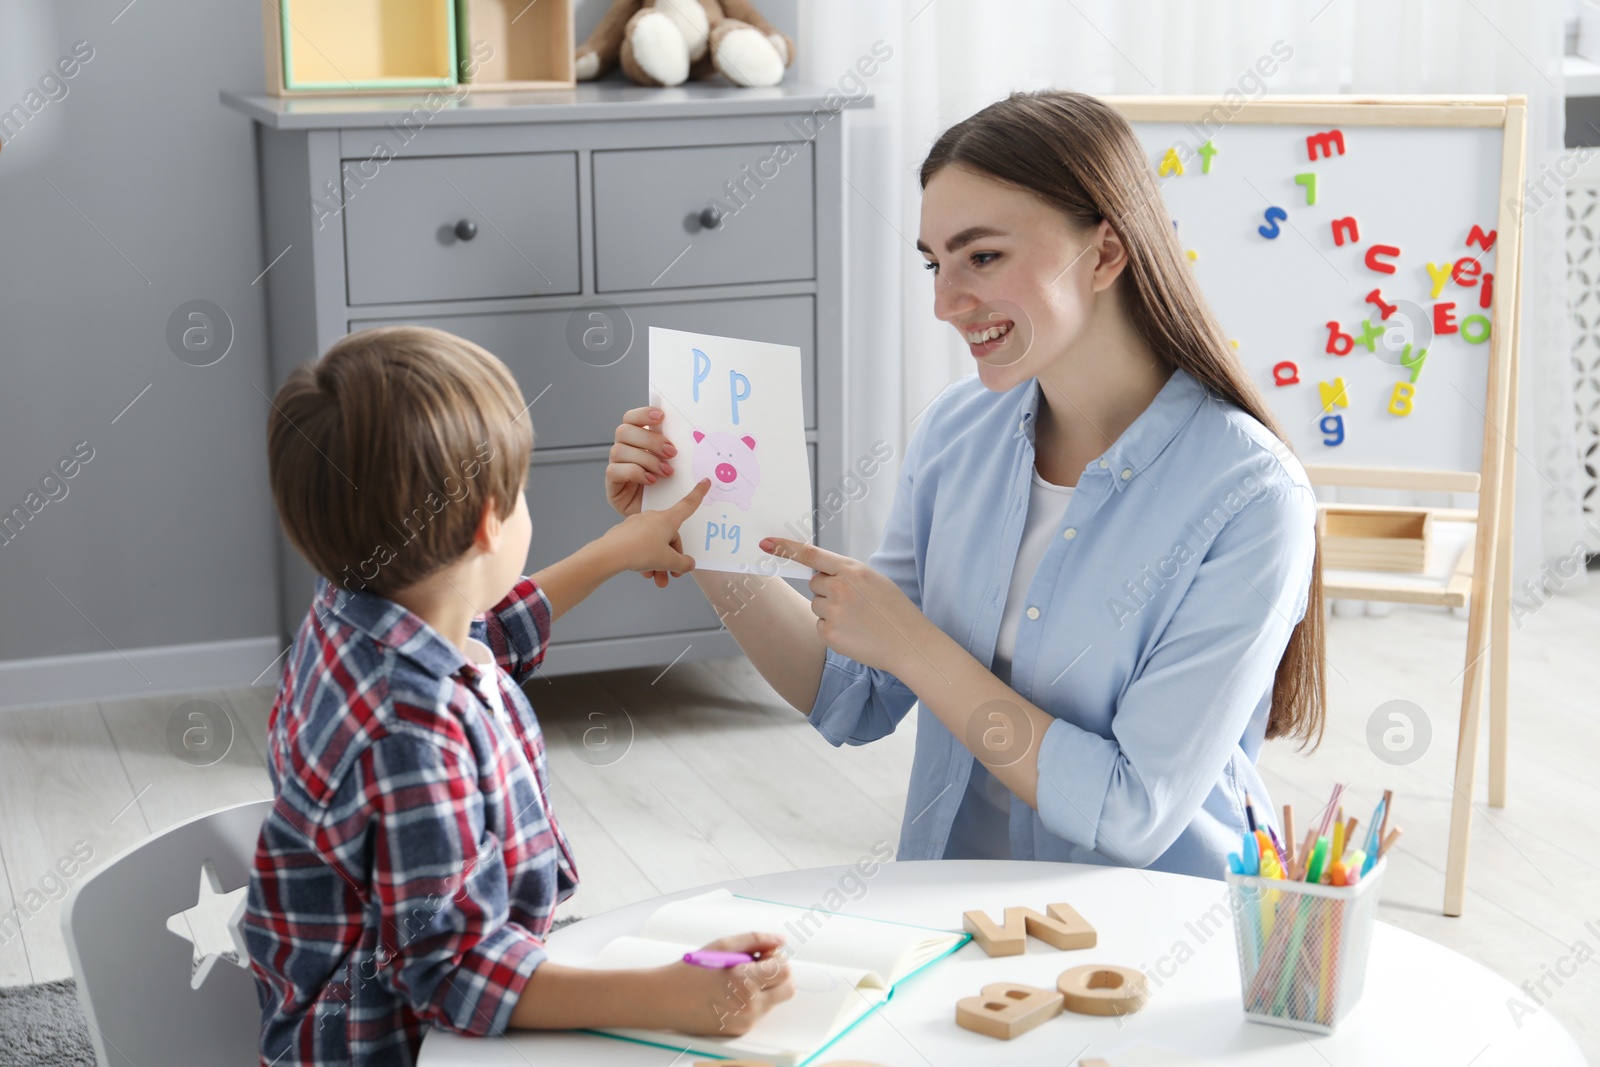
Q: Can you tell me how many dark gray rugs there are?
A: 1